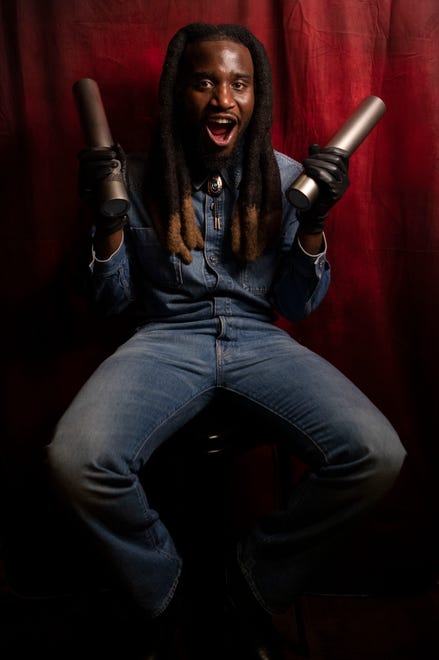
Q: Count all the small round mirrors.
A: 0